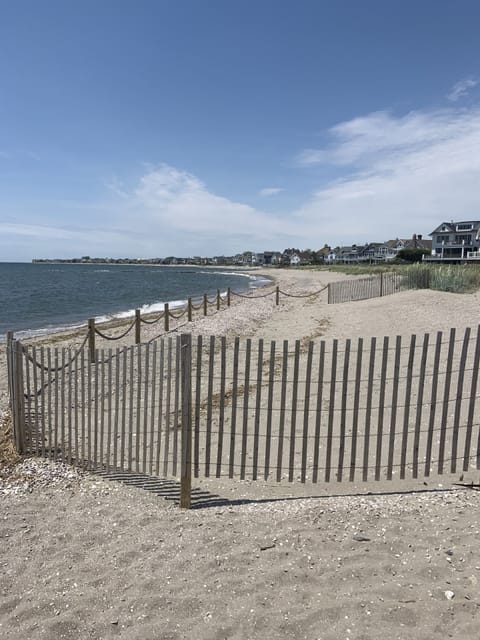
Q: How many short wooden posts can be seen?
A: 8